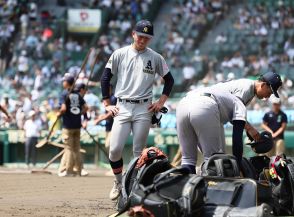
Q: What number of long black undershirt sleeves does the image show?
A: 3